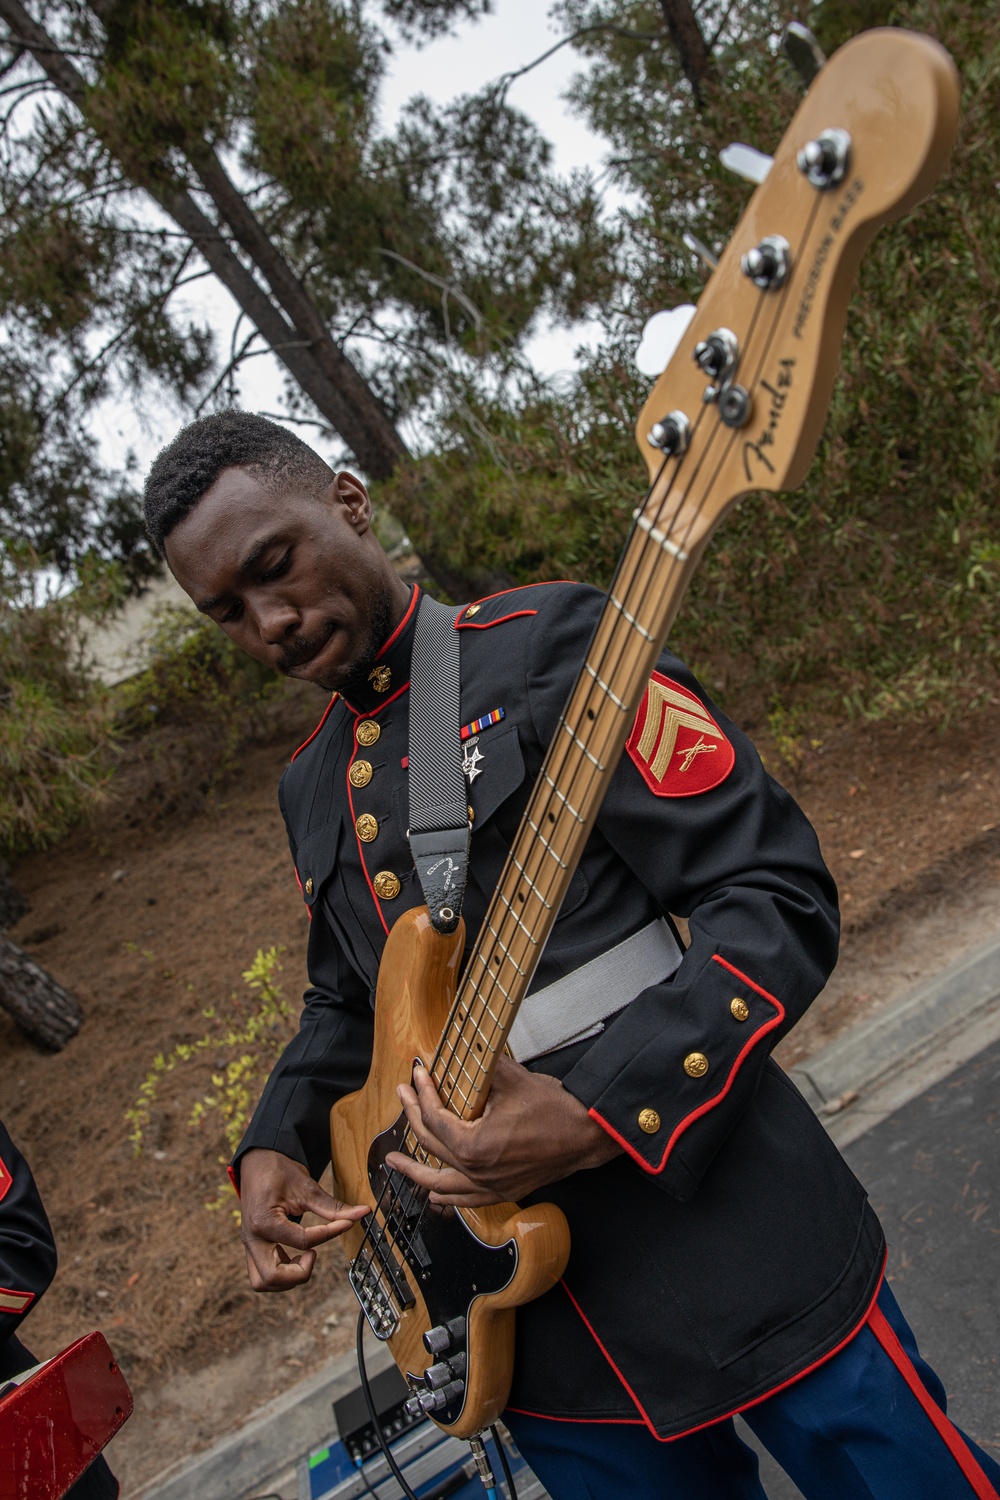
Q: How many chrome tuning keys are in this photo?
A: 4